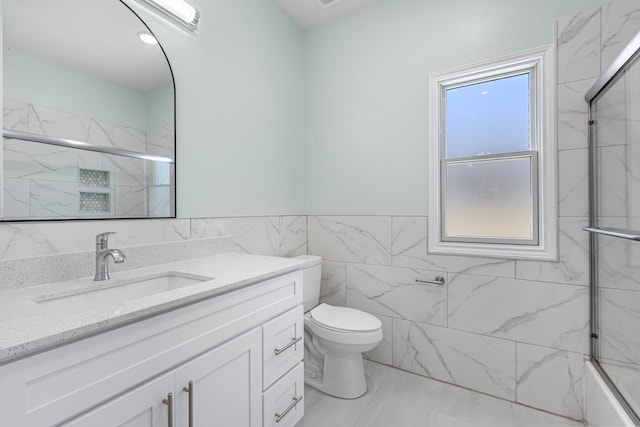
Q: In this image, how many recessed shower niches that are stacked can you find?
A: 2